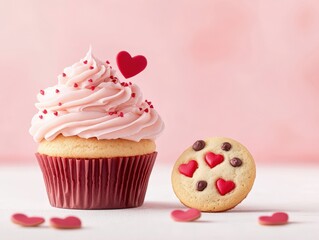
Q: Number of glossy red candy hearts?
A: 3